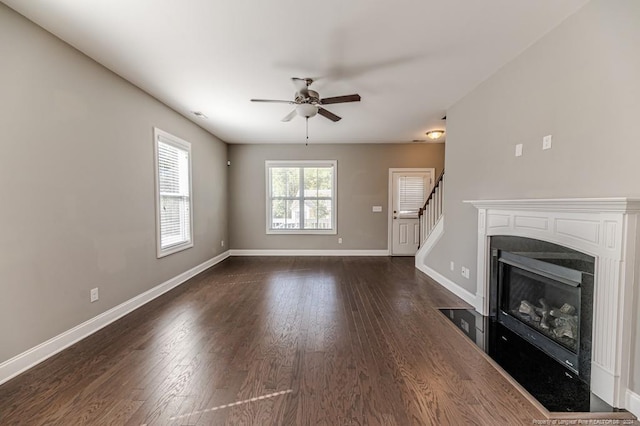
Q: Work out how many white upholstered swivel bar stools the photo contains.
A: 0